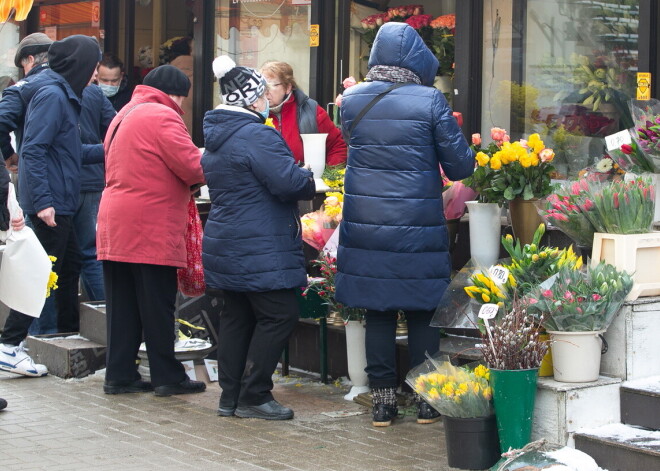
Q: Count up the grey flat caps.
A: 1